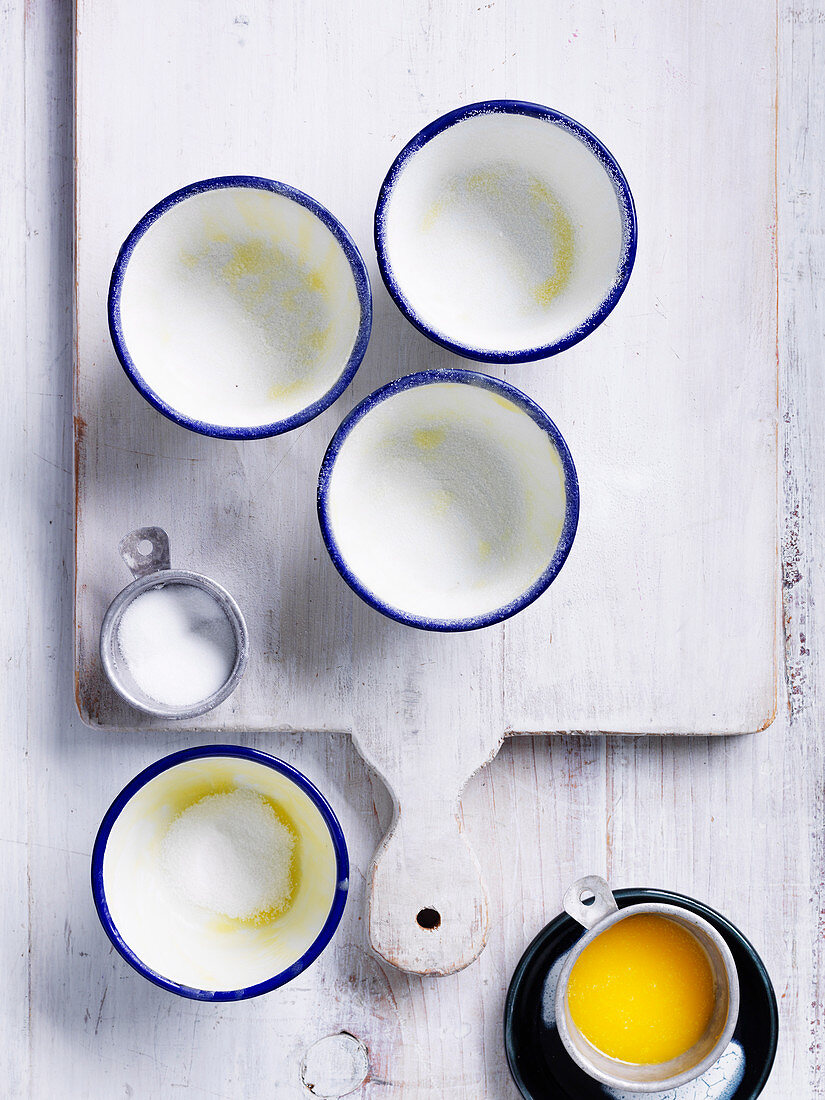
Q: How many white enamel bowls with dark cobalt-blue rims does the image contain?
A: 4